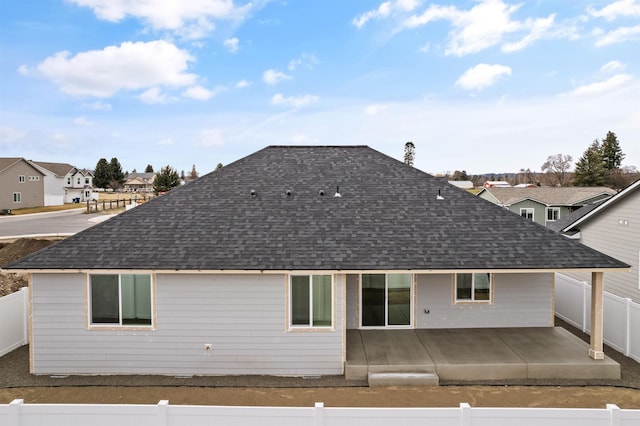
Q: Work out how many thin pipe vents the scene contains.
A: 2